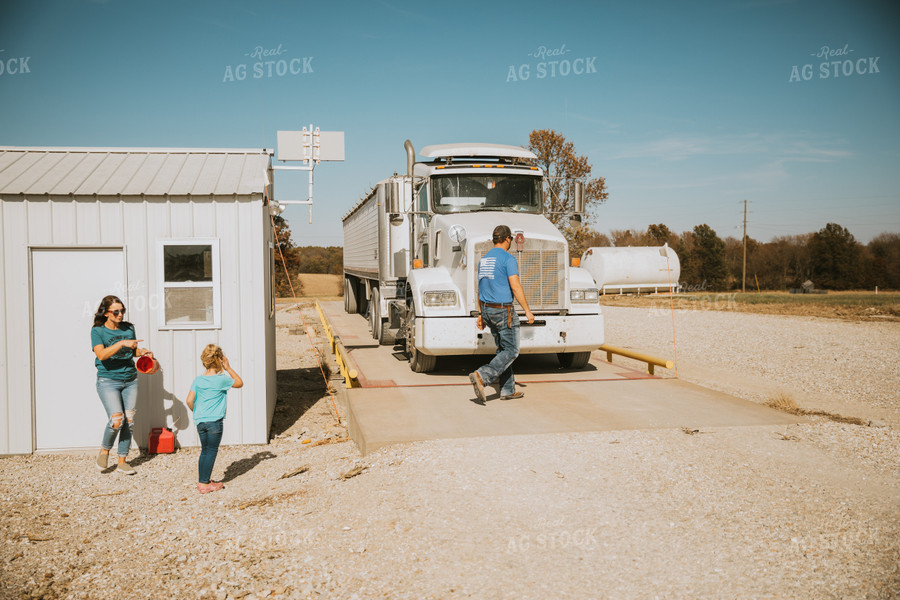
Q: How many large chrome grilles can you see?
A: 1